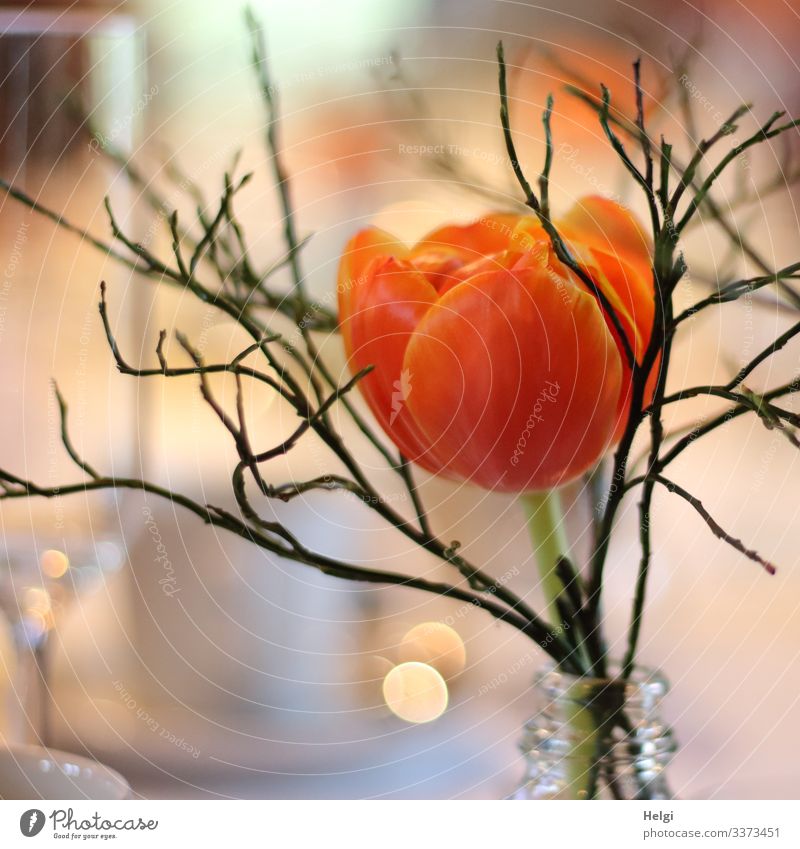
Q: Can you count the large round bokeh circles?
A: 2